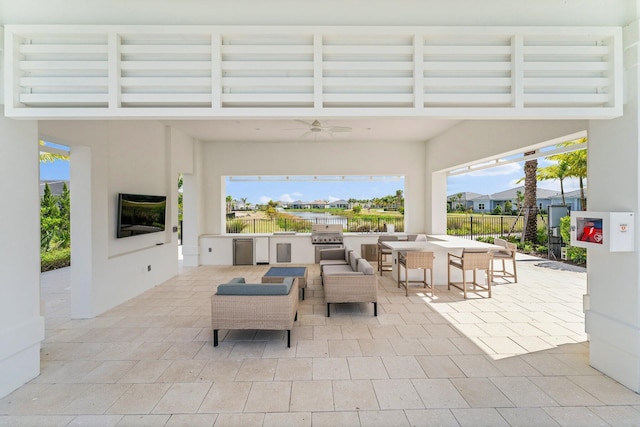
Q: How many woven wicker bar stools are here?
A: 5